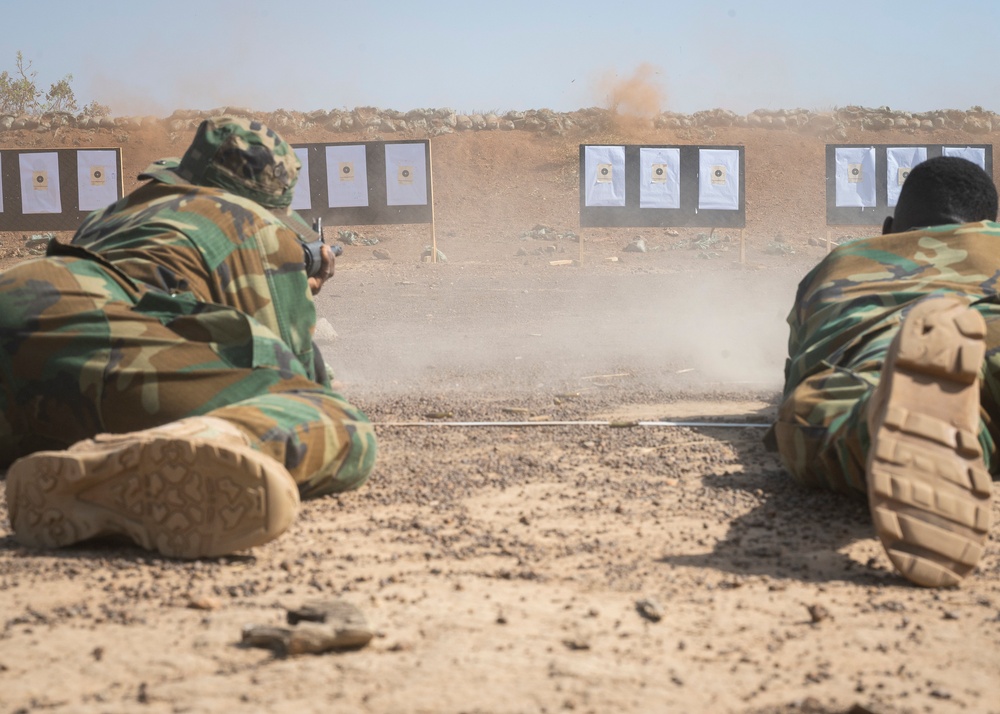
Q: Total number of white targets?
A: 12